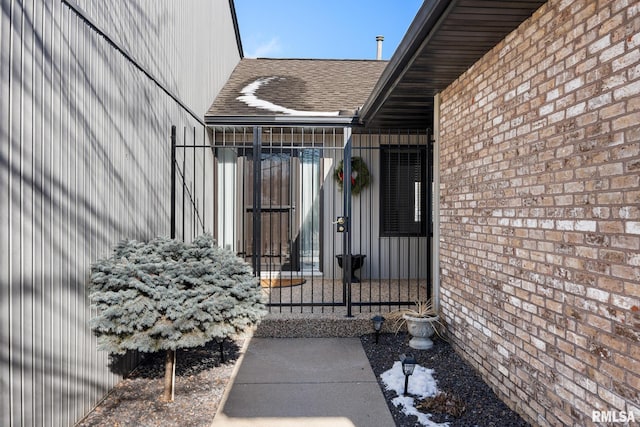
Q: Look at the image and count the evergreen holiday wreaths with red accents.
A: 1